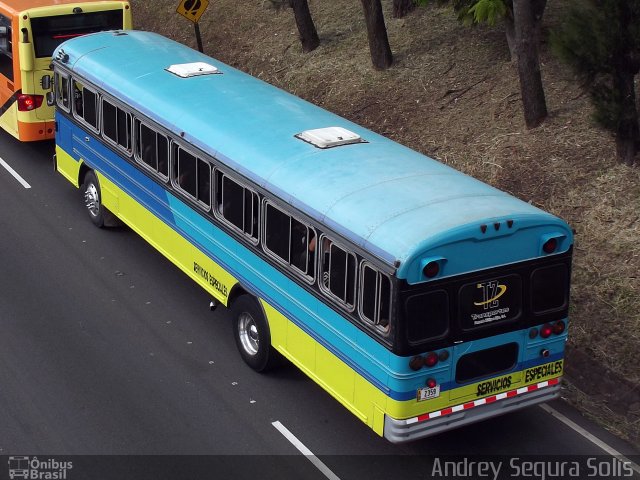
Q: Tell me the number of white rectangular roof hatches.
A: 2